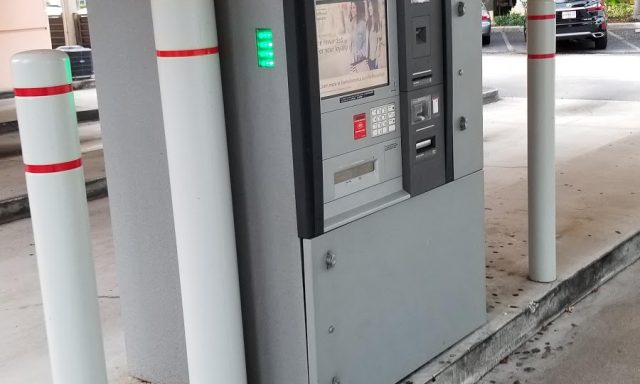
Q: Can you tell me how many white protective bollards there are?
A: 3